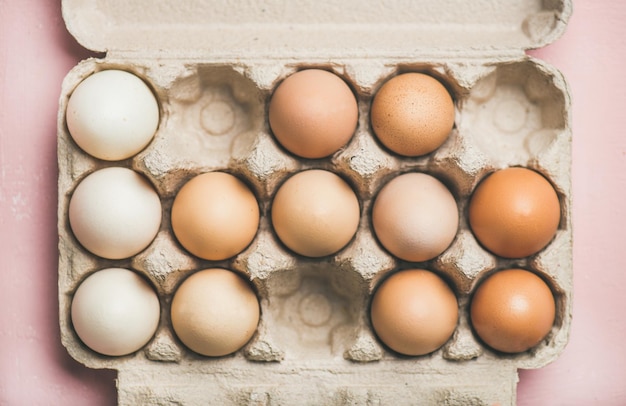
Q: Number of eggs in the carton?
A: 12